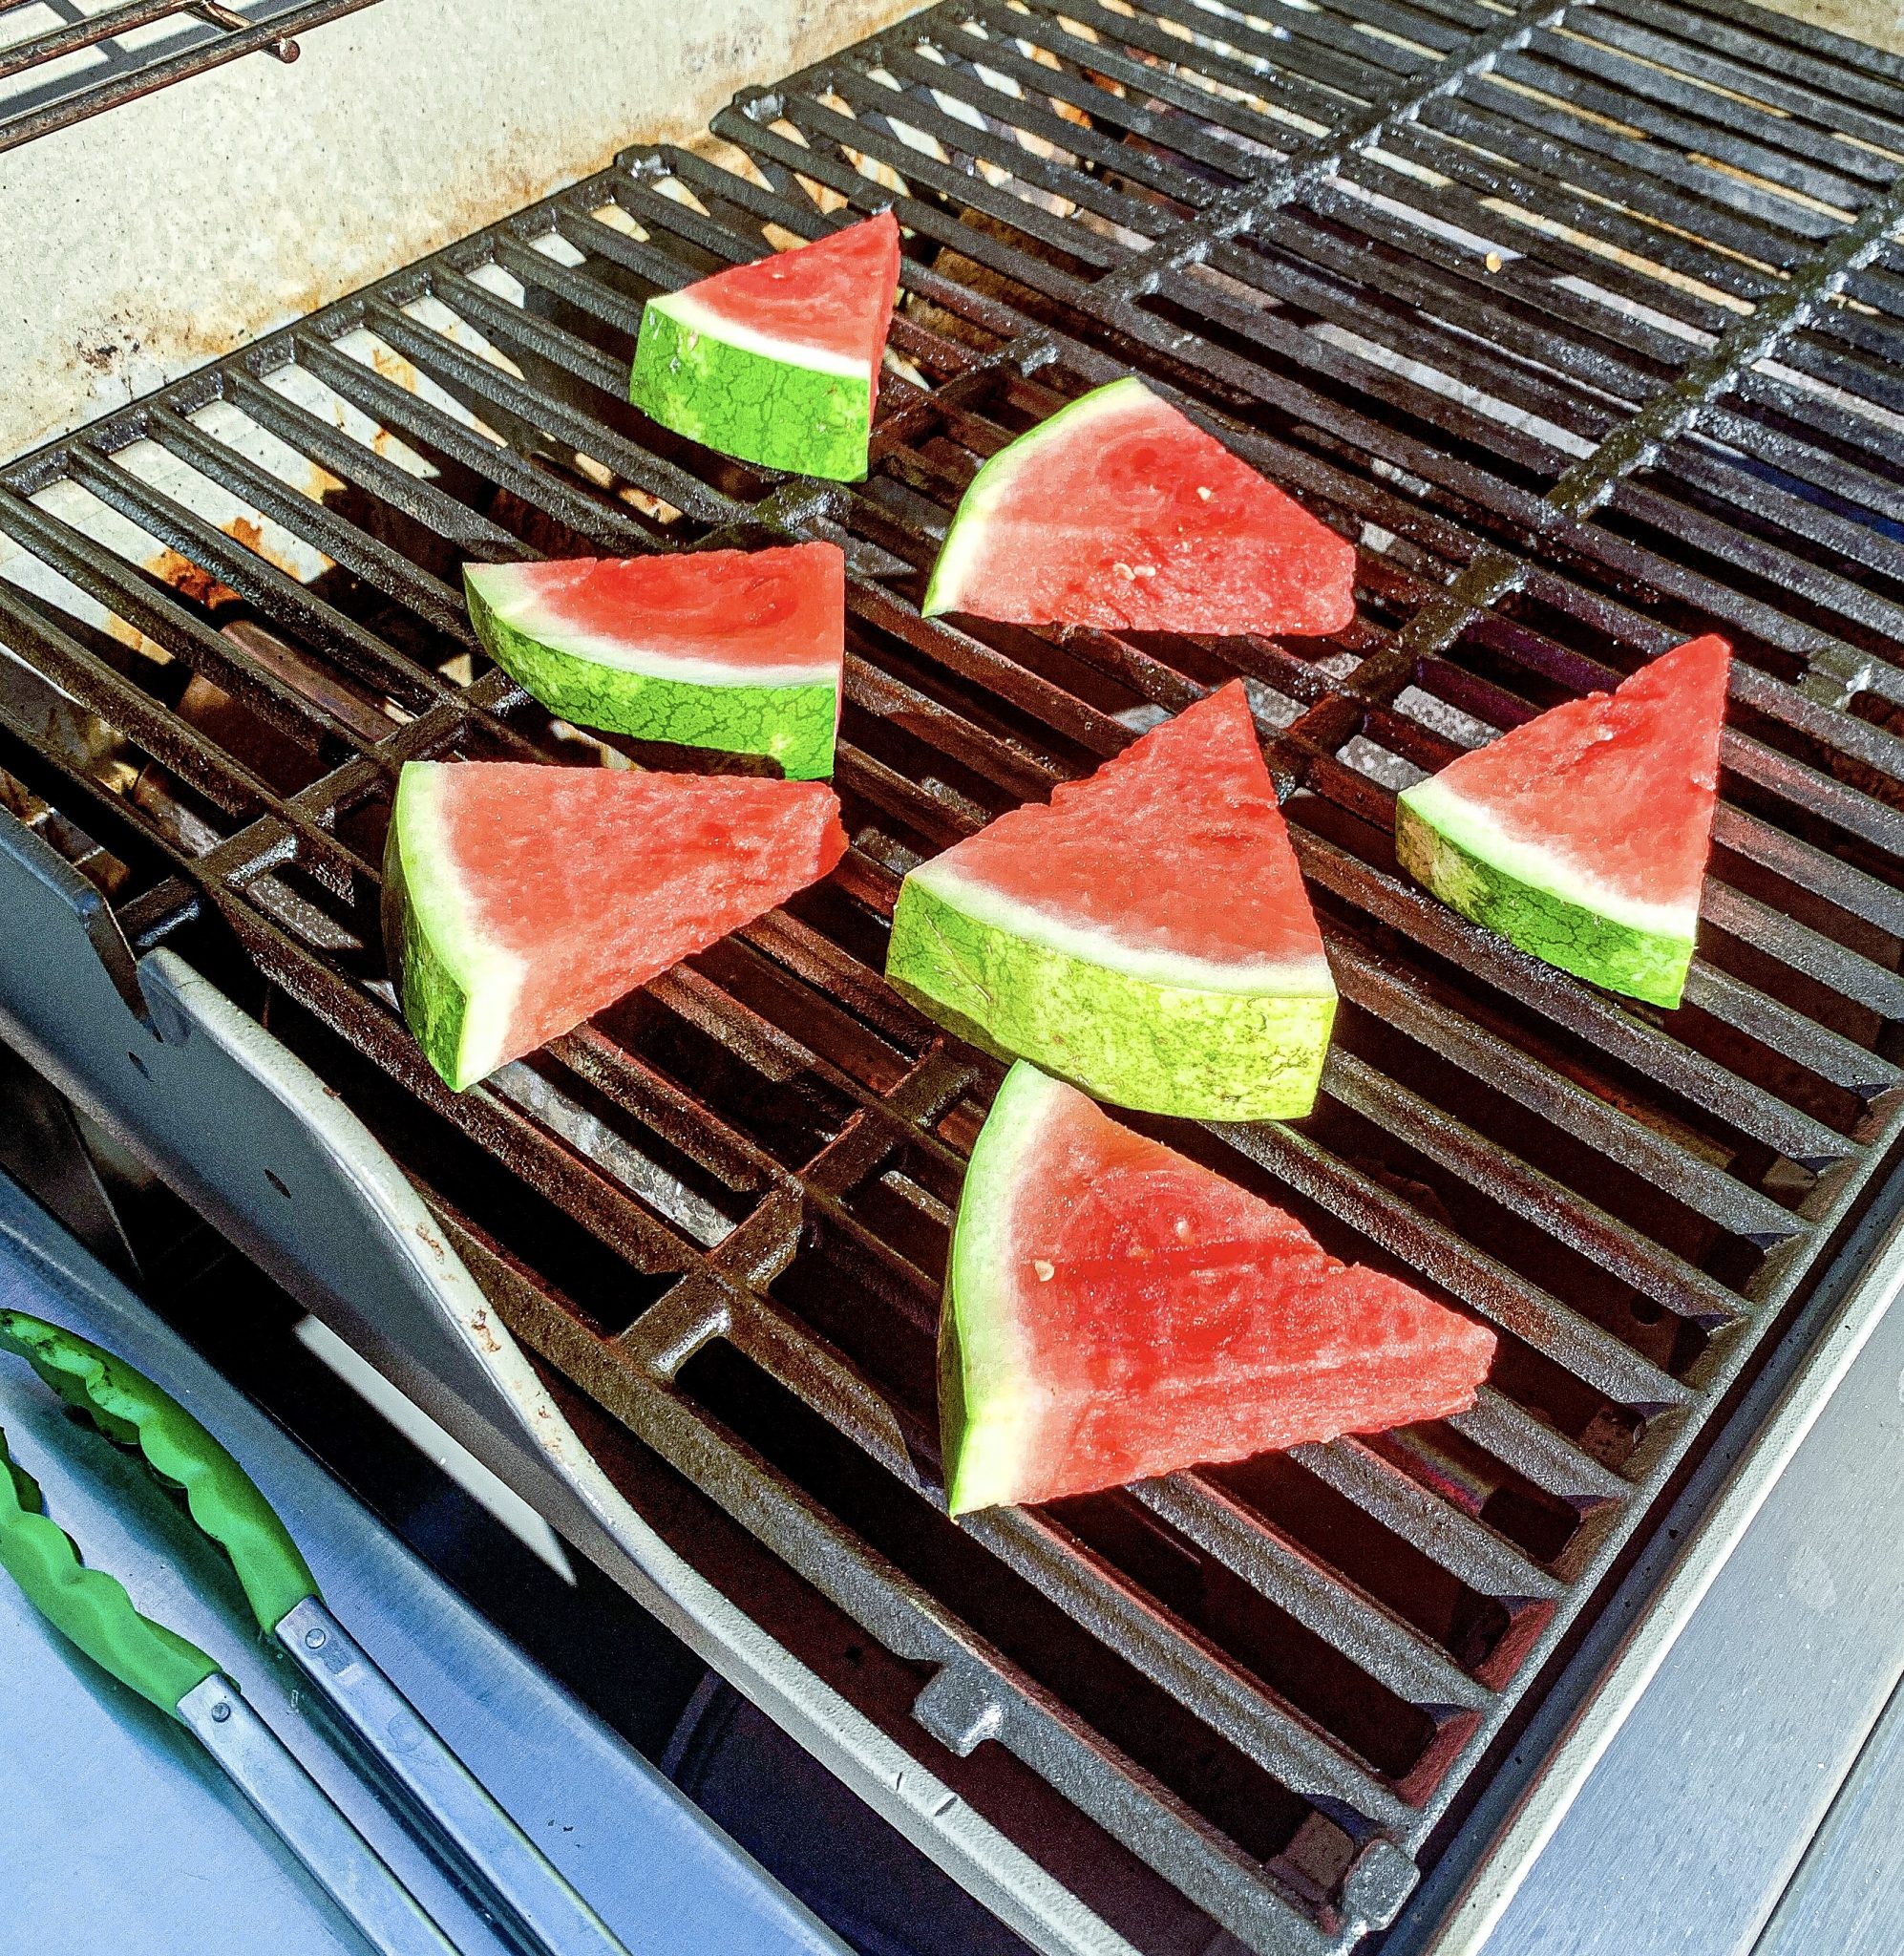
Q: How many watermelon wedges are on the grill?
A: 7